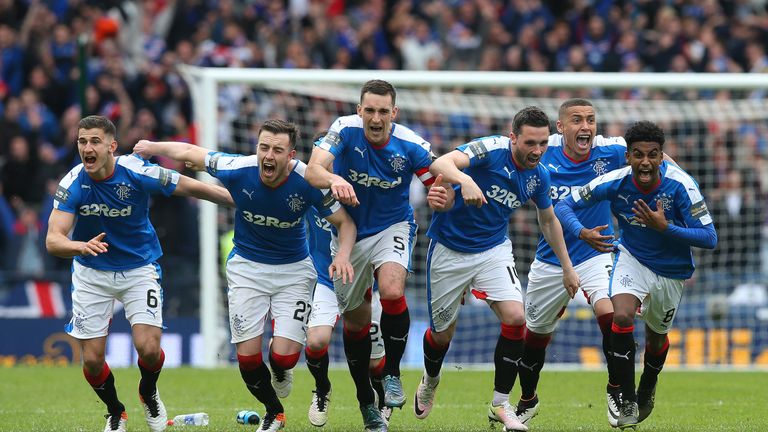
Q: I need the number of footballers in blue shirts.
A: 7